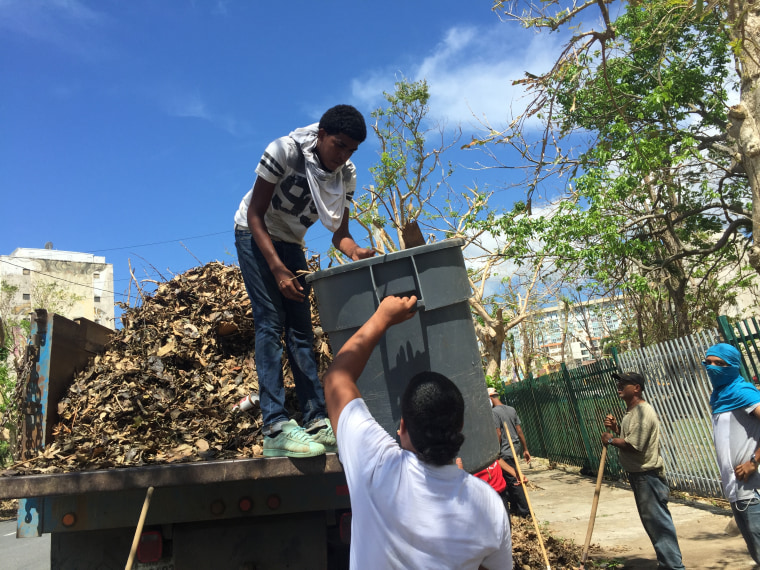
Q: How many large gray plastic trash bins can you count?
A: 1